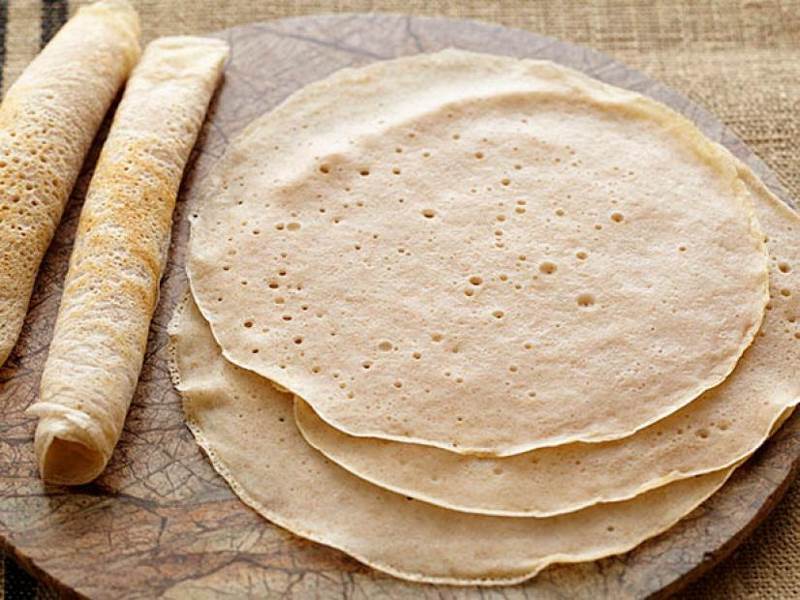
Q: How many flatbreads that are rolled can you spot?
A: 2